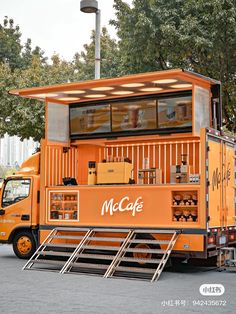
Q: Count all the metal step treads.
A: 15